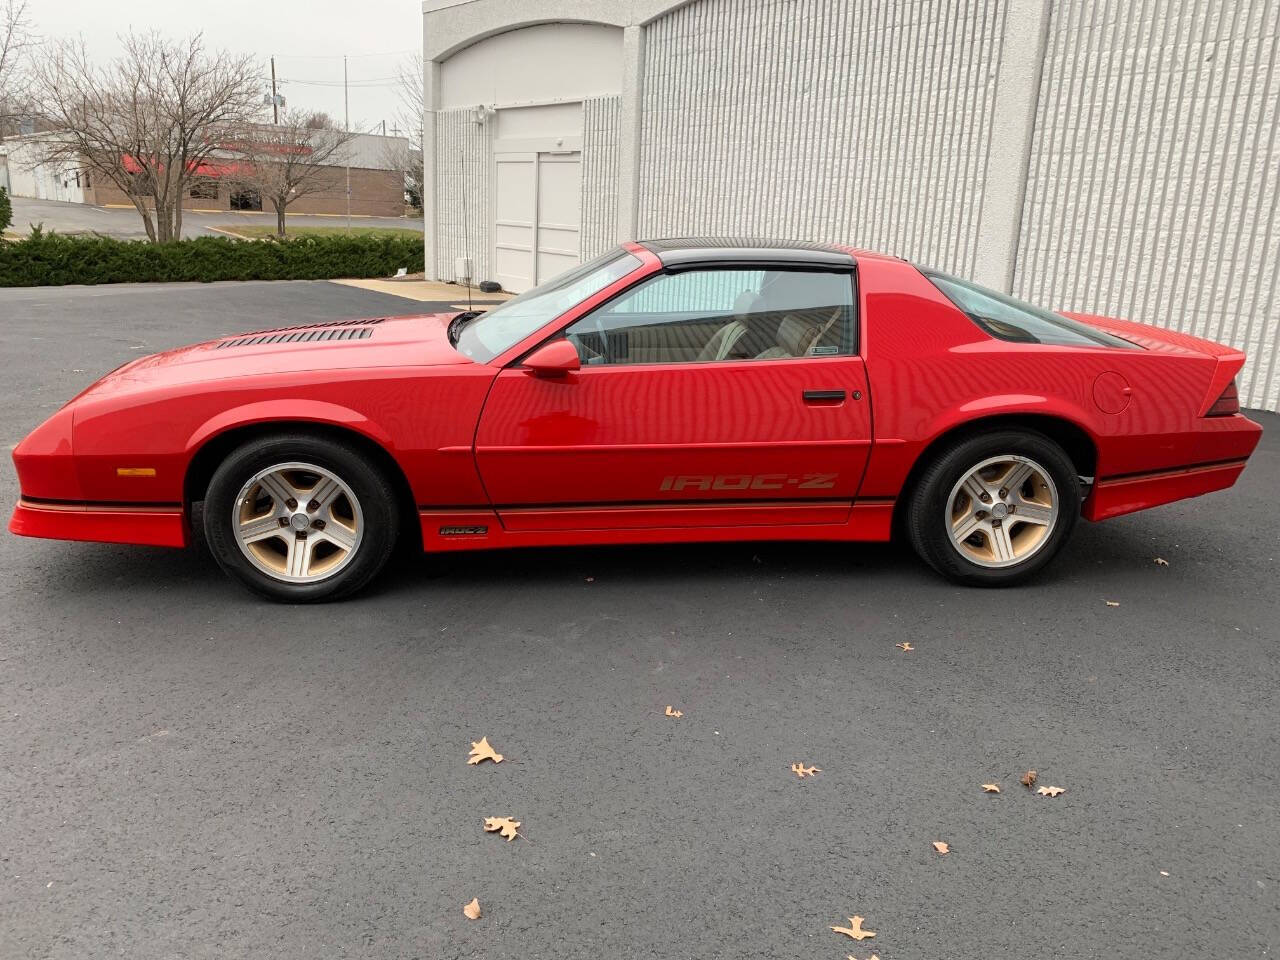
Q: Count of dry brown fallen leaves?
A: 14